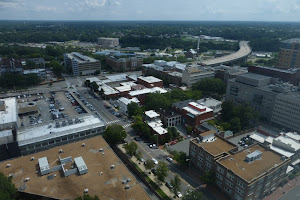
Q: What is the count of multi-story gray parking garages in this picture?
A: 1